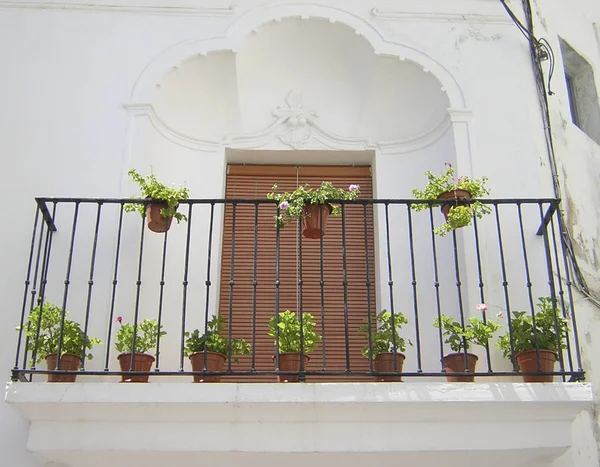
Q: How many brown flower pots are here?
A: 10